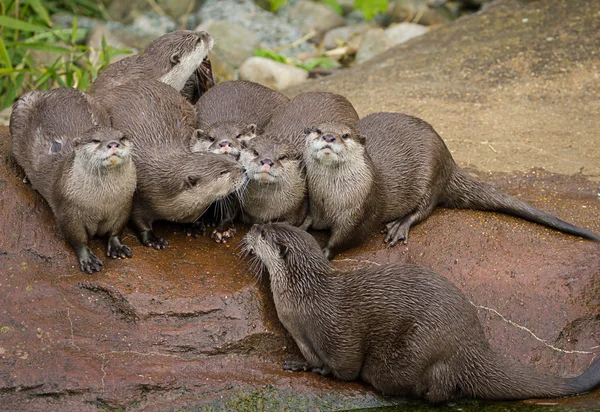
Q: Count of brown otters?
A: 7